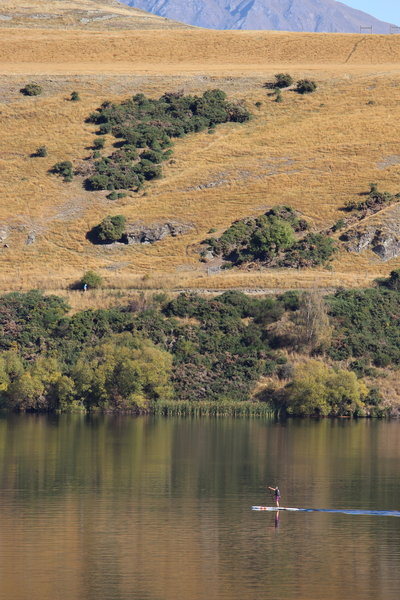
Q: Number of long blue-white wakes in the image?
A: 1